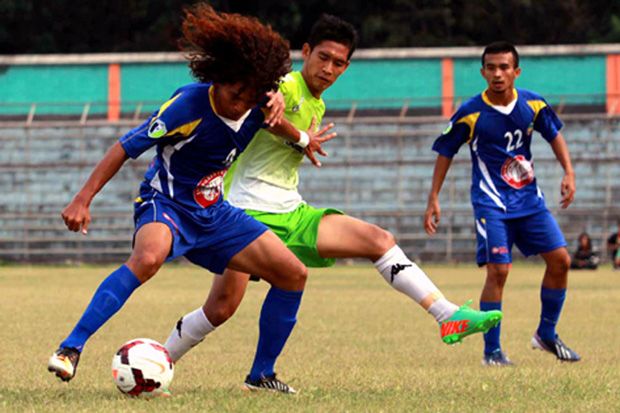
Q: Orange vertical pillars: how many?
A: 3